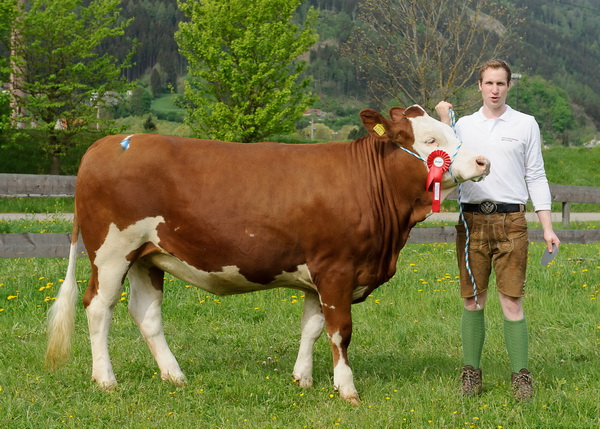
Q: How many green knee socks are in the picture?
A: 2